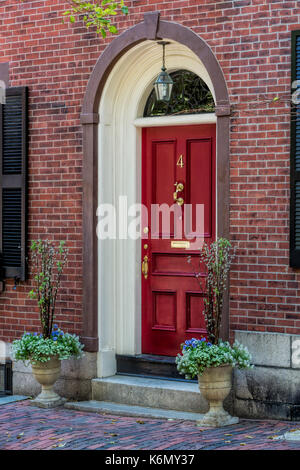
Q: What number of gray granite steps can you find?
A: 2